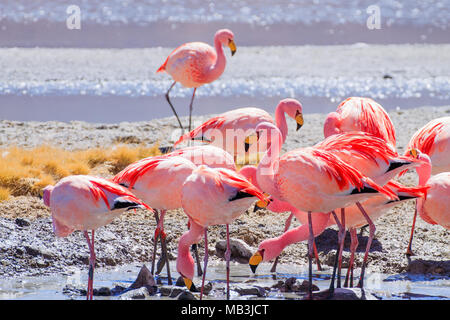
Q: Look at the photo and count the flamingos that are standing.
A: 12